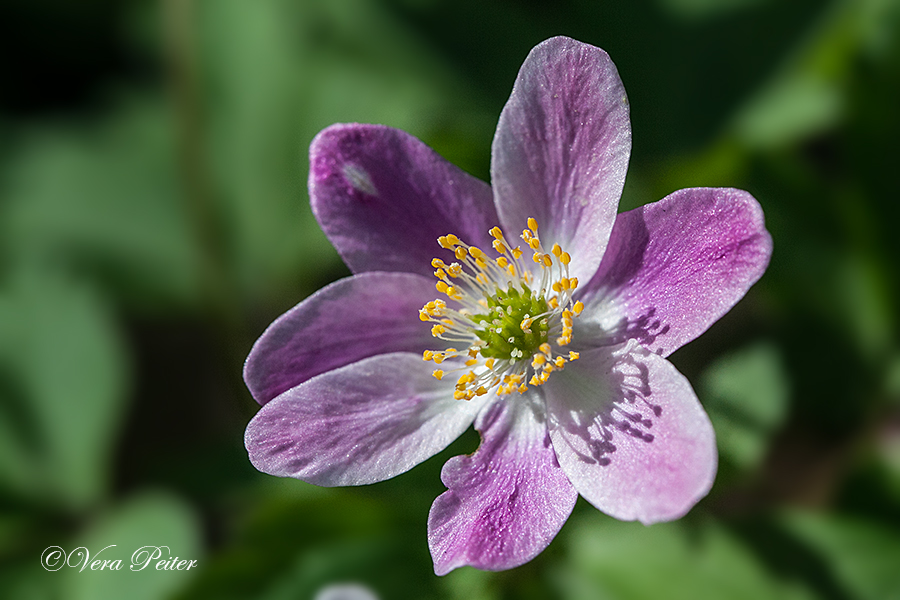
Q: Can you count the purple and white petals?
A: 7